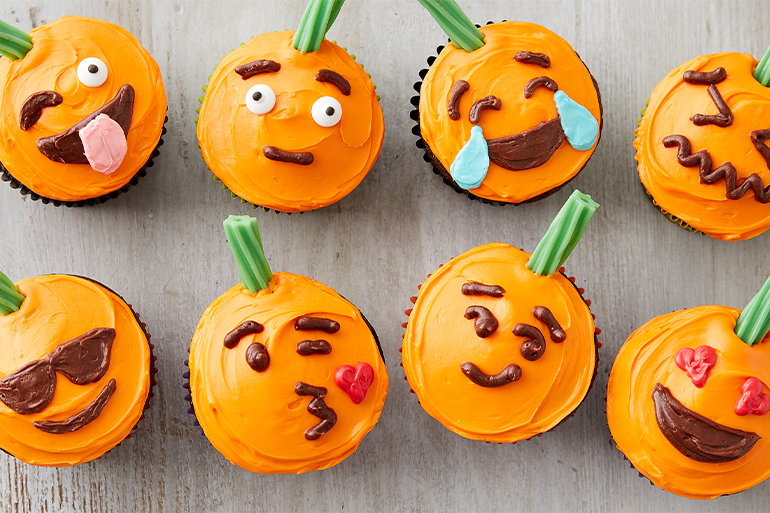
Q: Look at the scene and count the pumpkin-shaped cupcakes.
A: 8